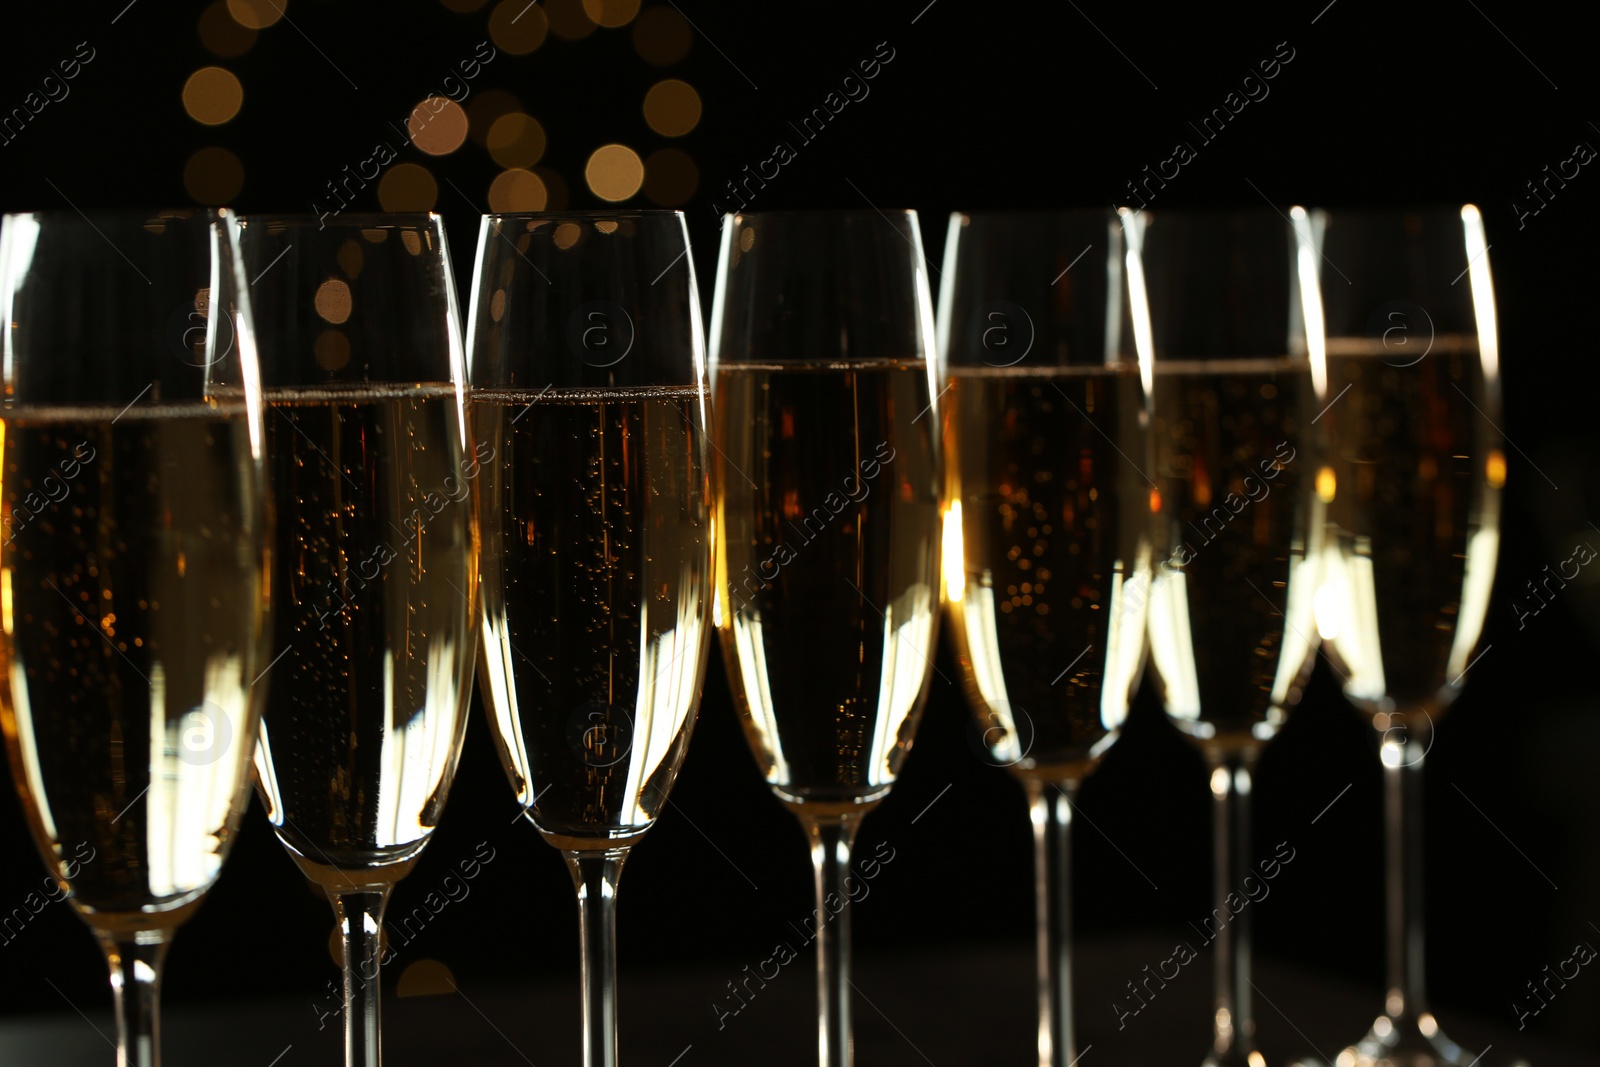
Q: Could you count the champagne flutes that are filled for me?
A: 7